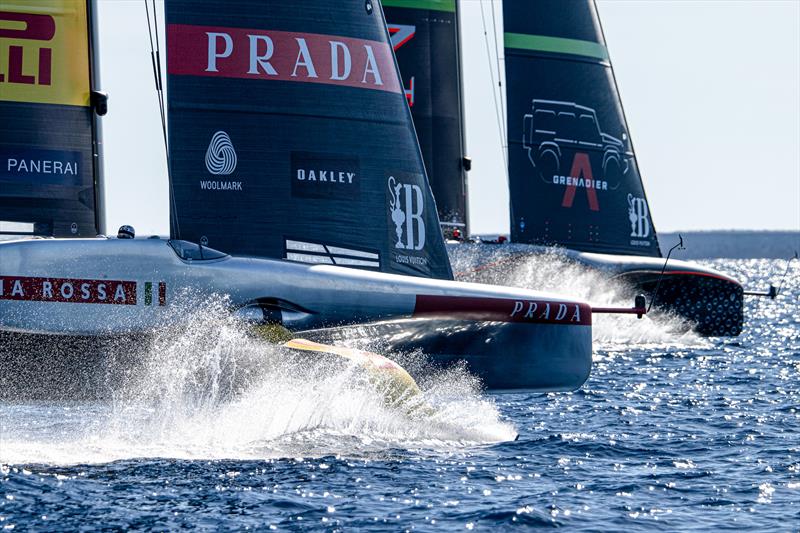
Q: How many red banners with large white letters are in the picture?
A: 3